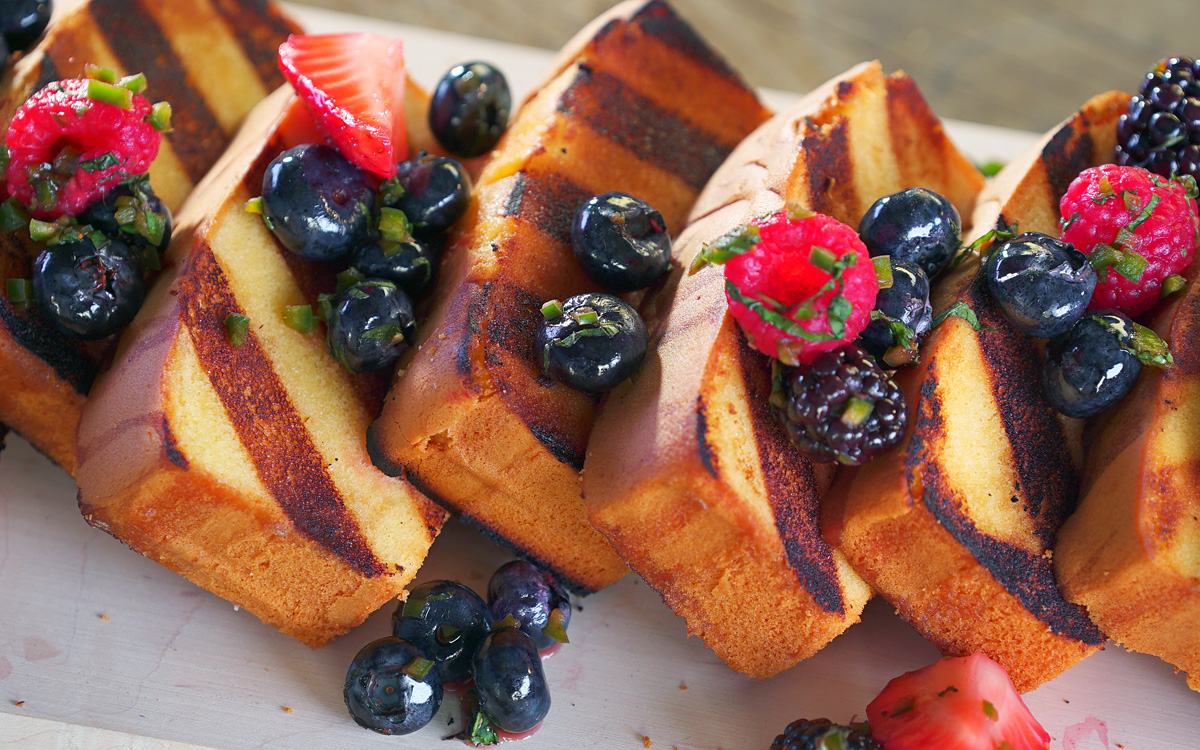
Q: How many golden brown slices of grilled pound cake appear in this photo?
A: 6